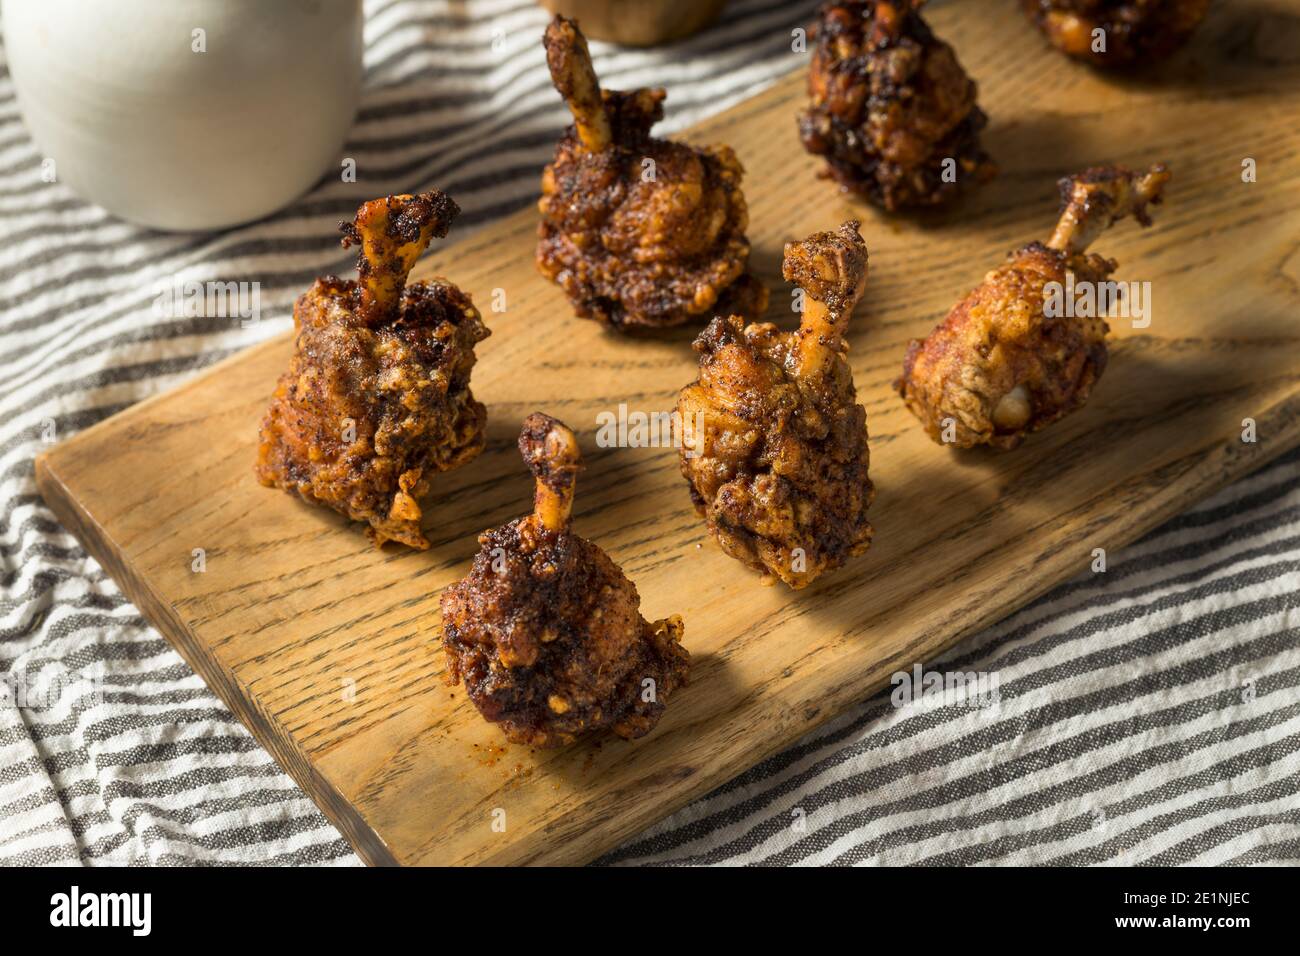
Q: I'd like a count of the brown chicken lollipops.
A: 7